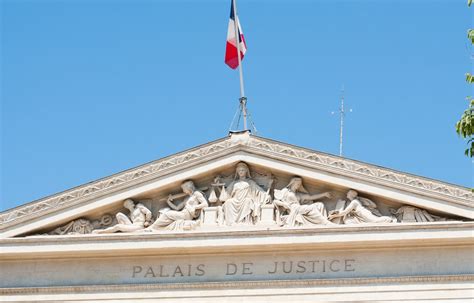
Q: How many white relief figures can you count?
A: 5